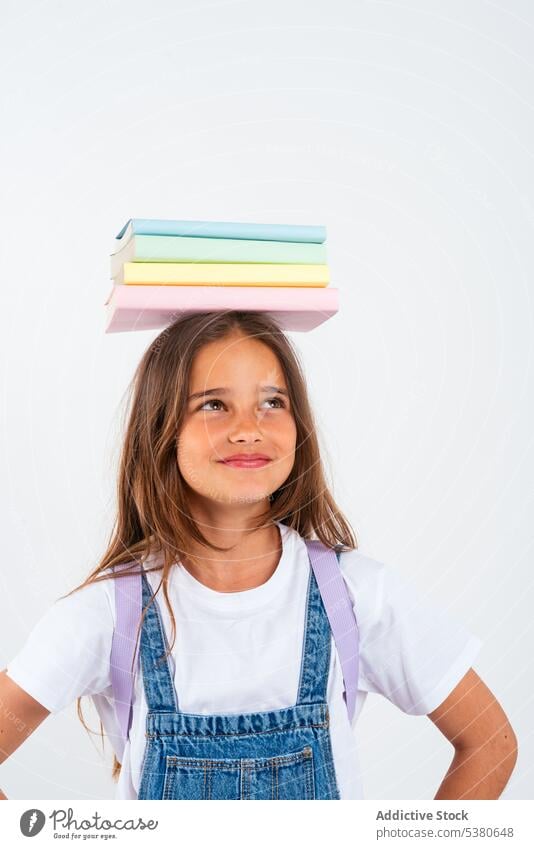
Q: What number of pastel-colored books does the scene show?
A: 4